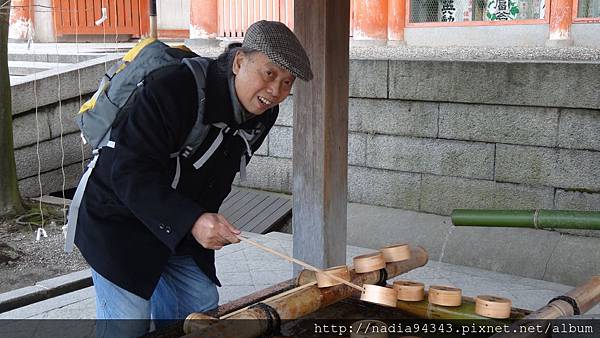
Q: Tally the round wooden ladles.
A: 7